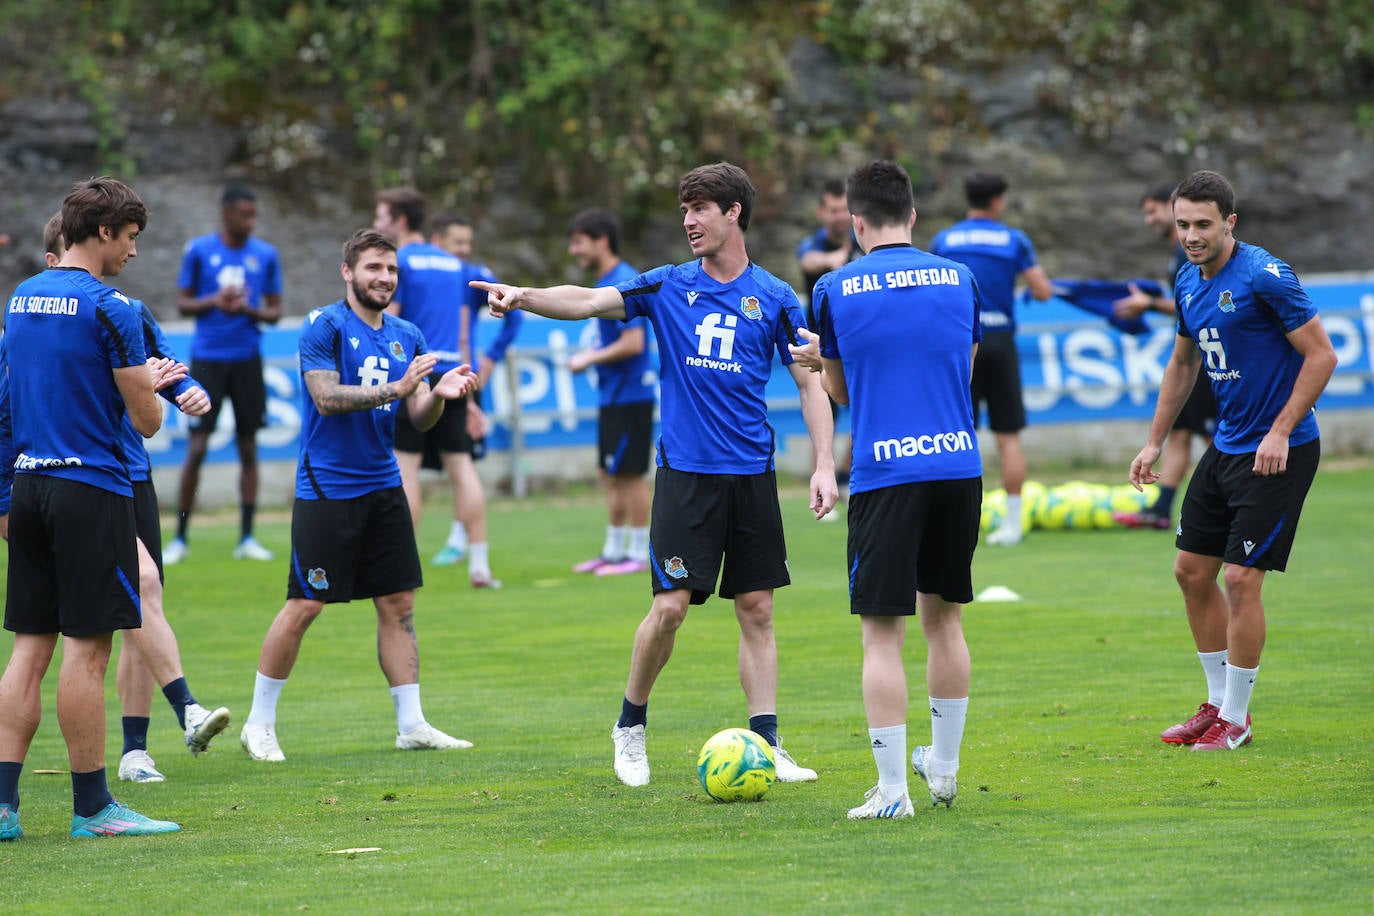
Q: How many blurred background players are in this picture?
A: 7